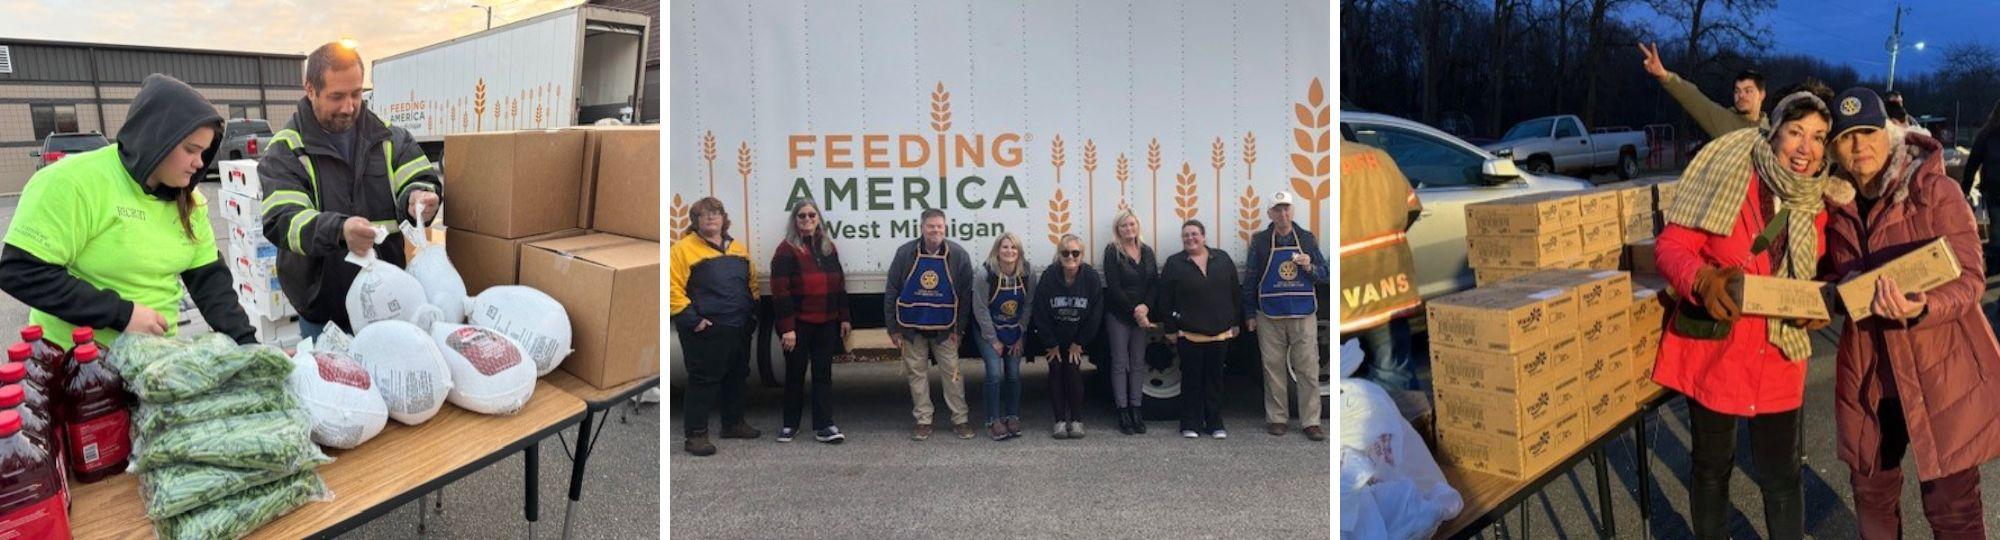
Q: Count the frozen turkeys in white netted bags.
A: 6